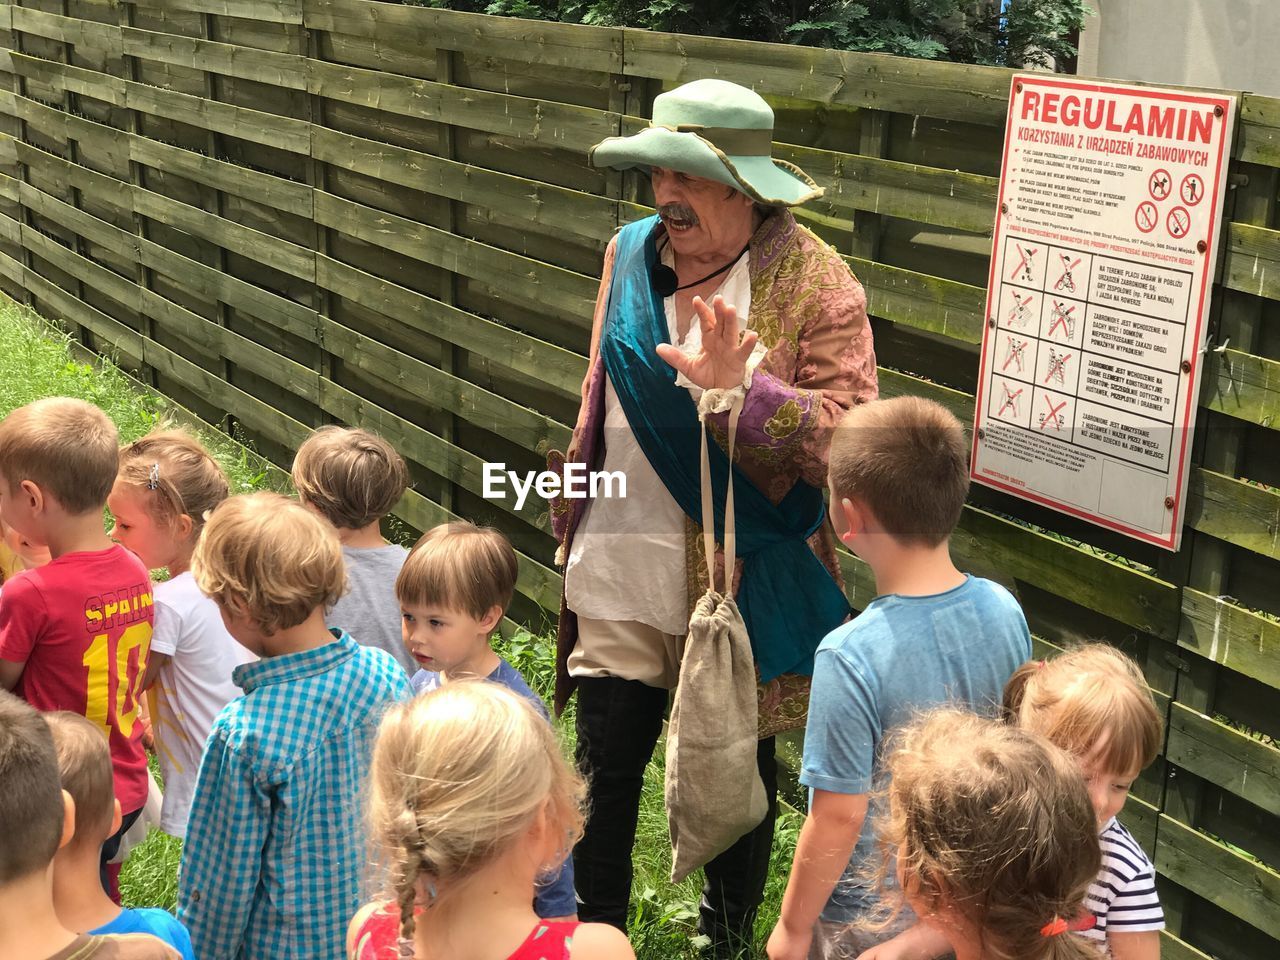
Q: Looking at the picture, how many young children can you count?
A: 12